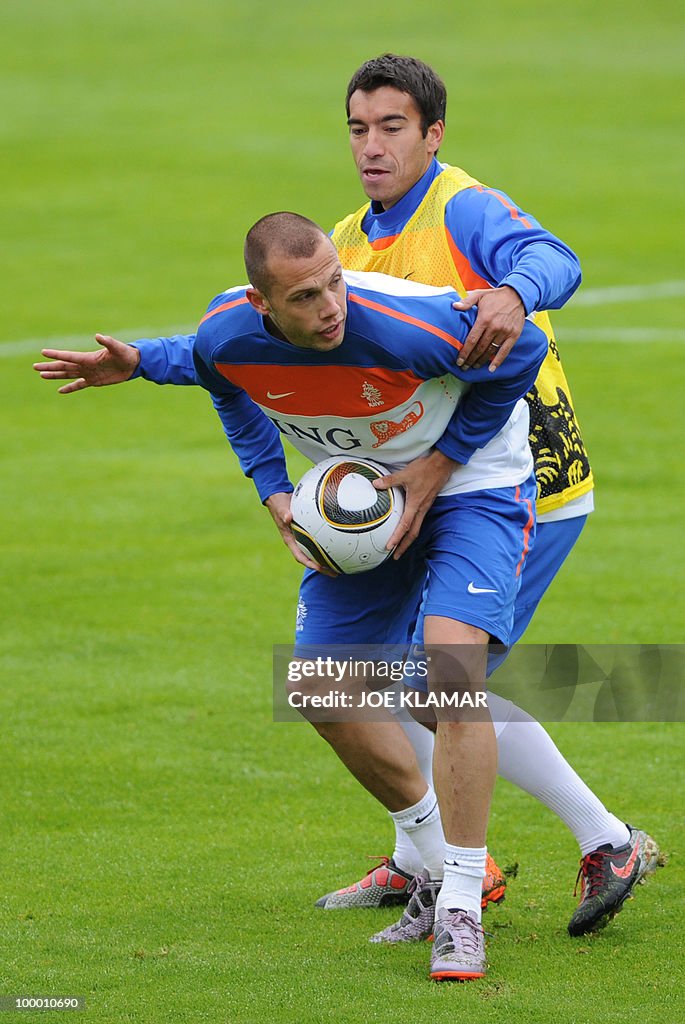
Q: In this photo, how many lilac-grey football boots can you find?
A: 2